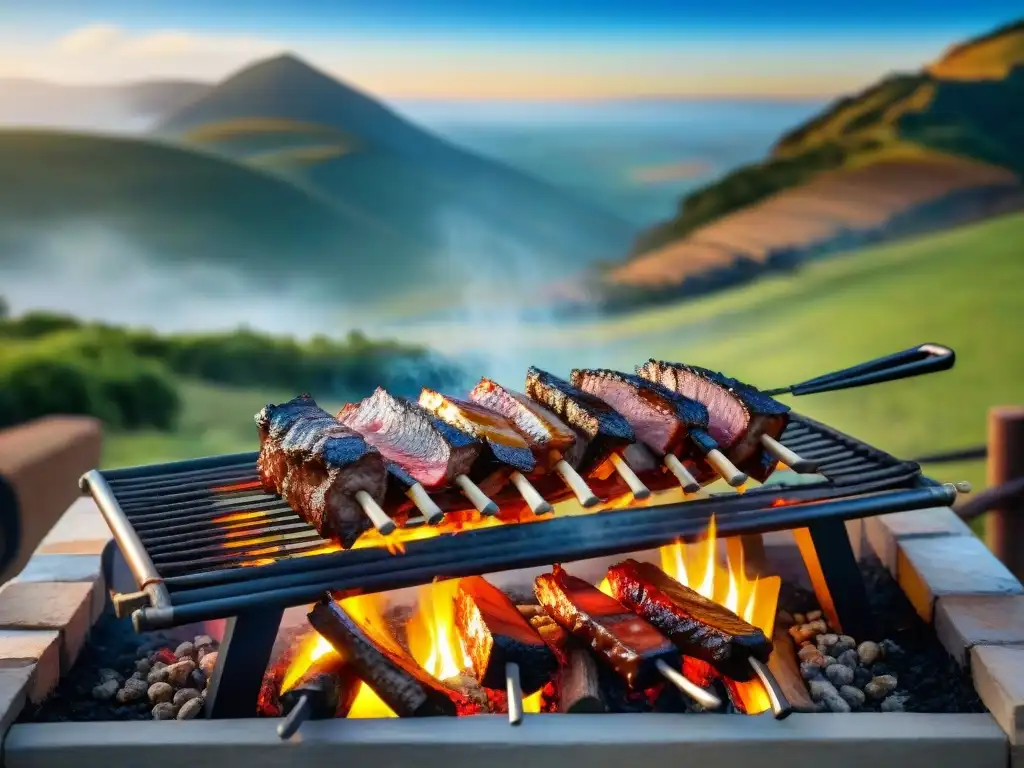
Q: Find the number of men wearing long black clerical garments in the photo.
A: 0